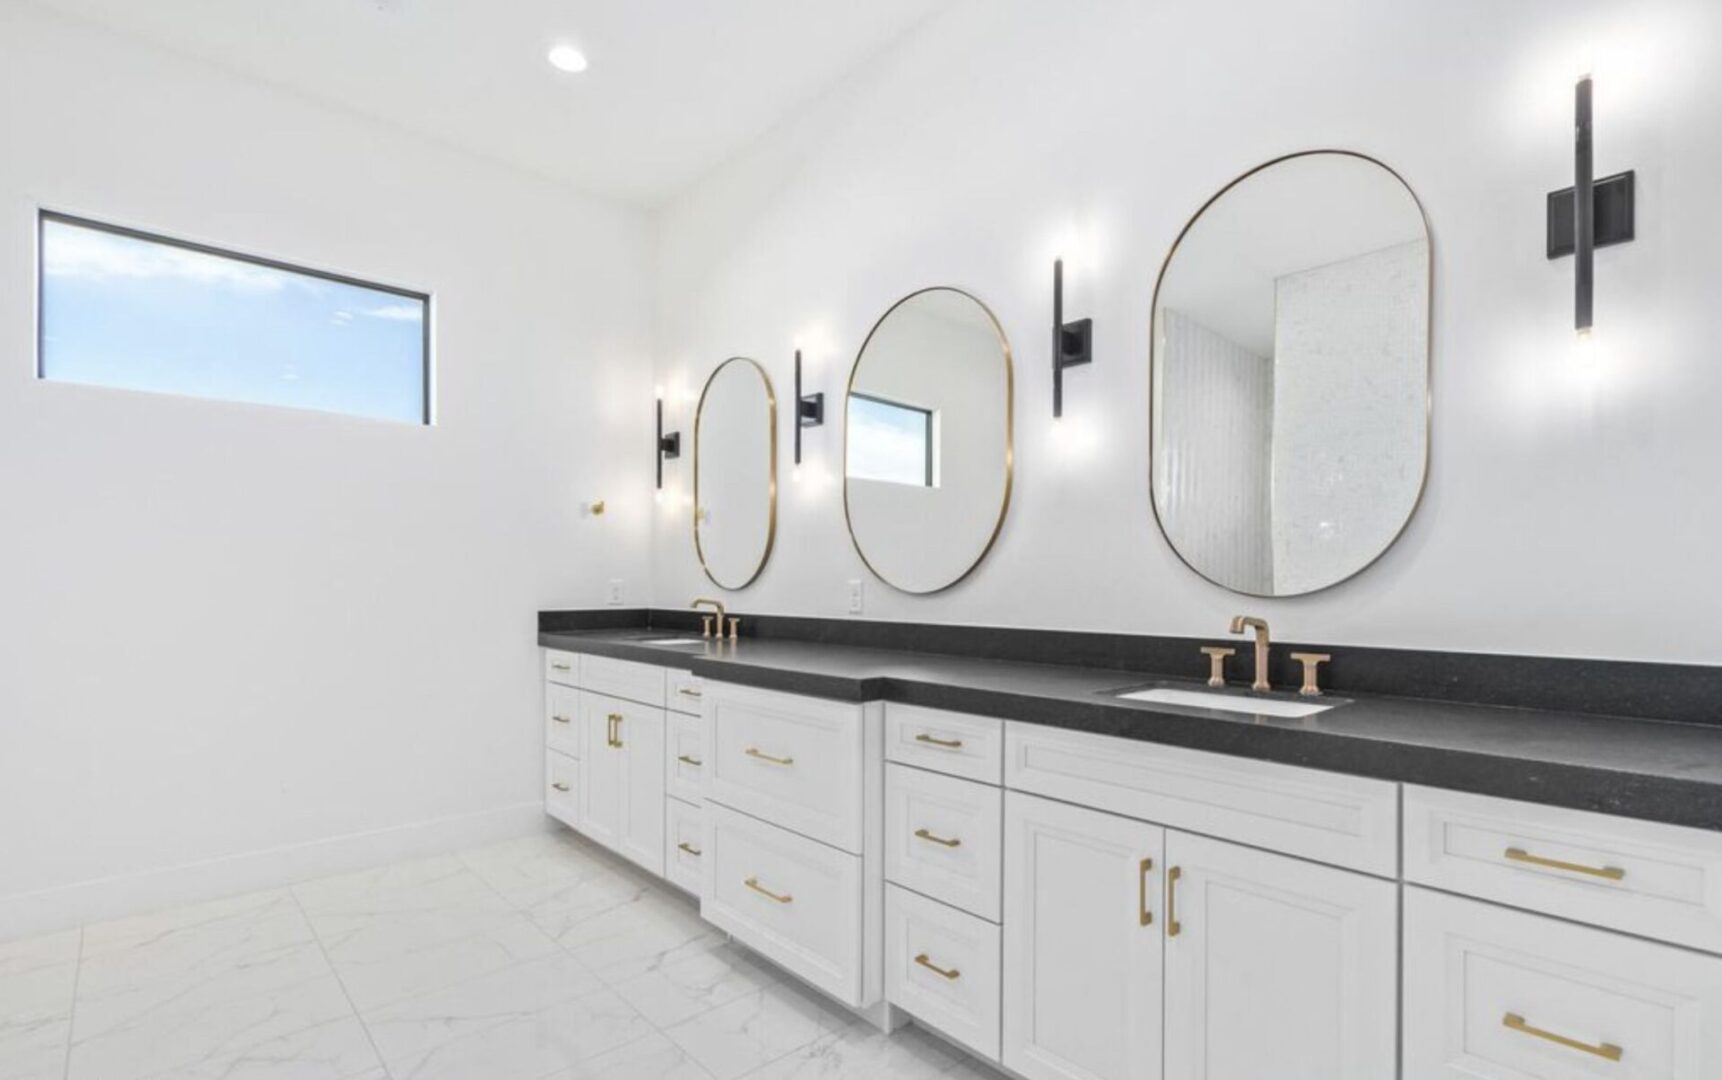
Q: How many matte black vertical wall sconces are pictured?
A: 4